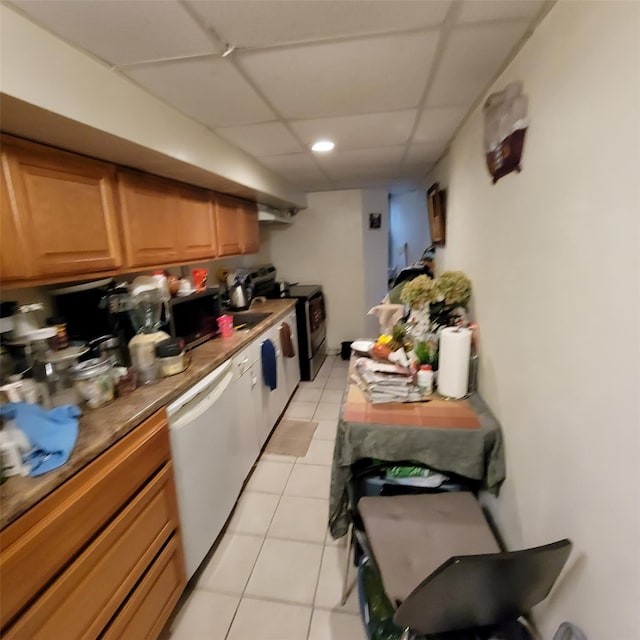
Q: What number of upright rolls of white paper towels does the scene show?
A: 1